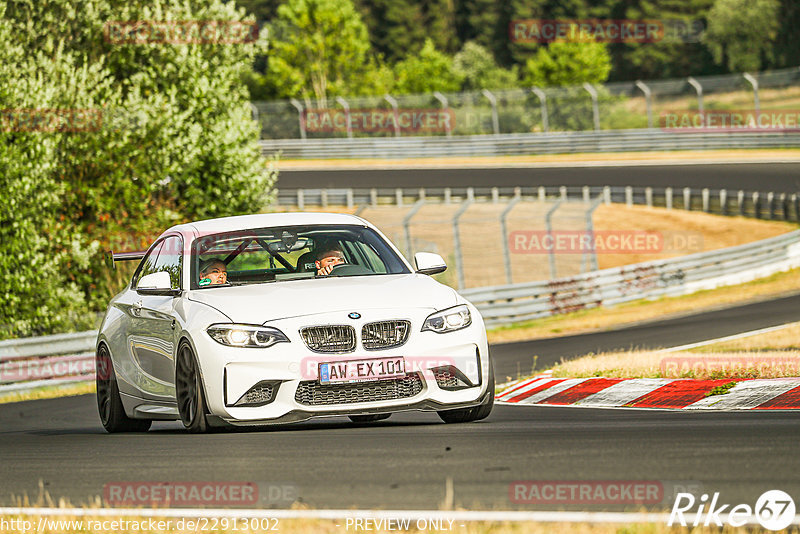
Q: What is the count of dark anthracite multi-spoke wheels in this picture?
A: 2